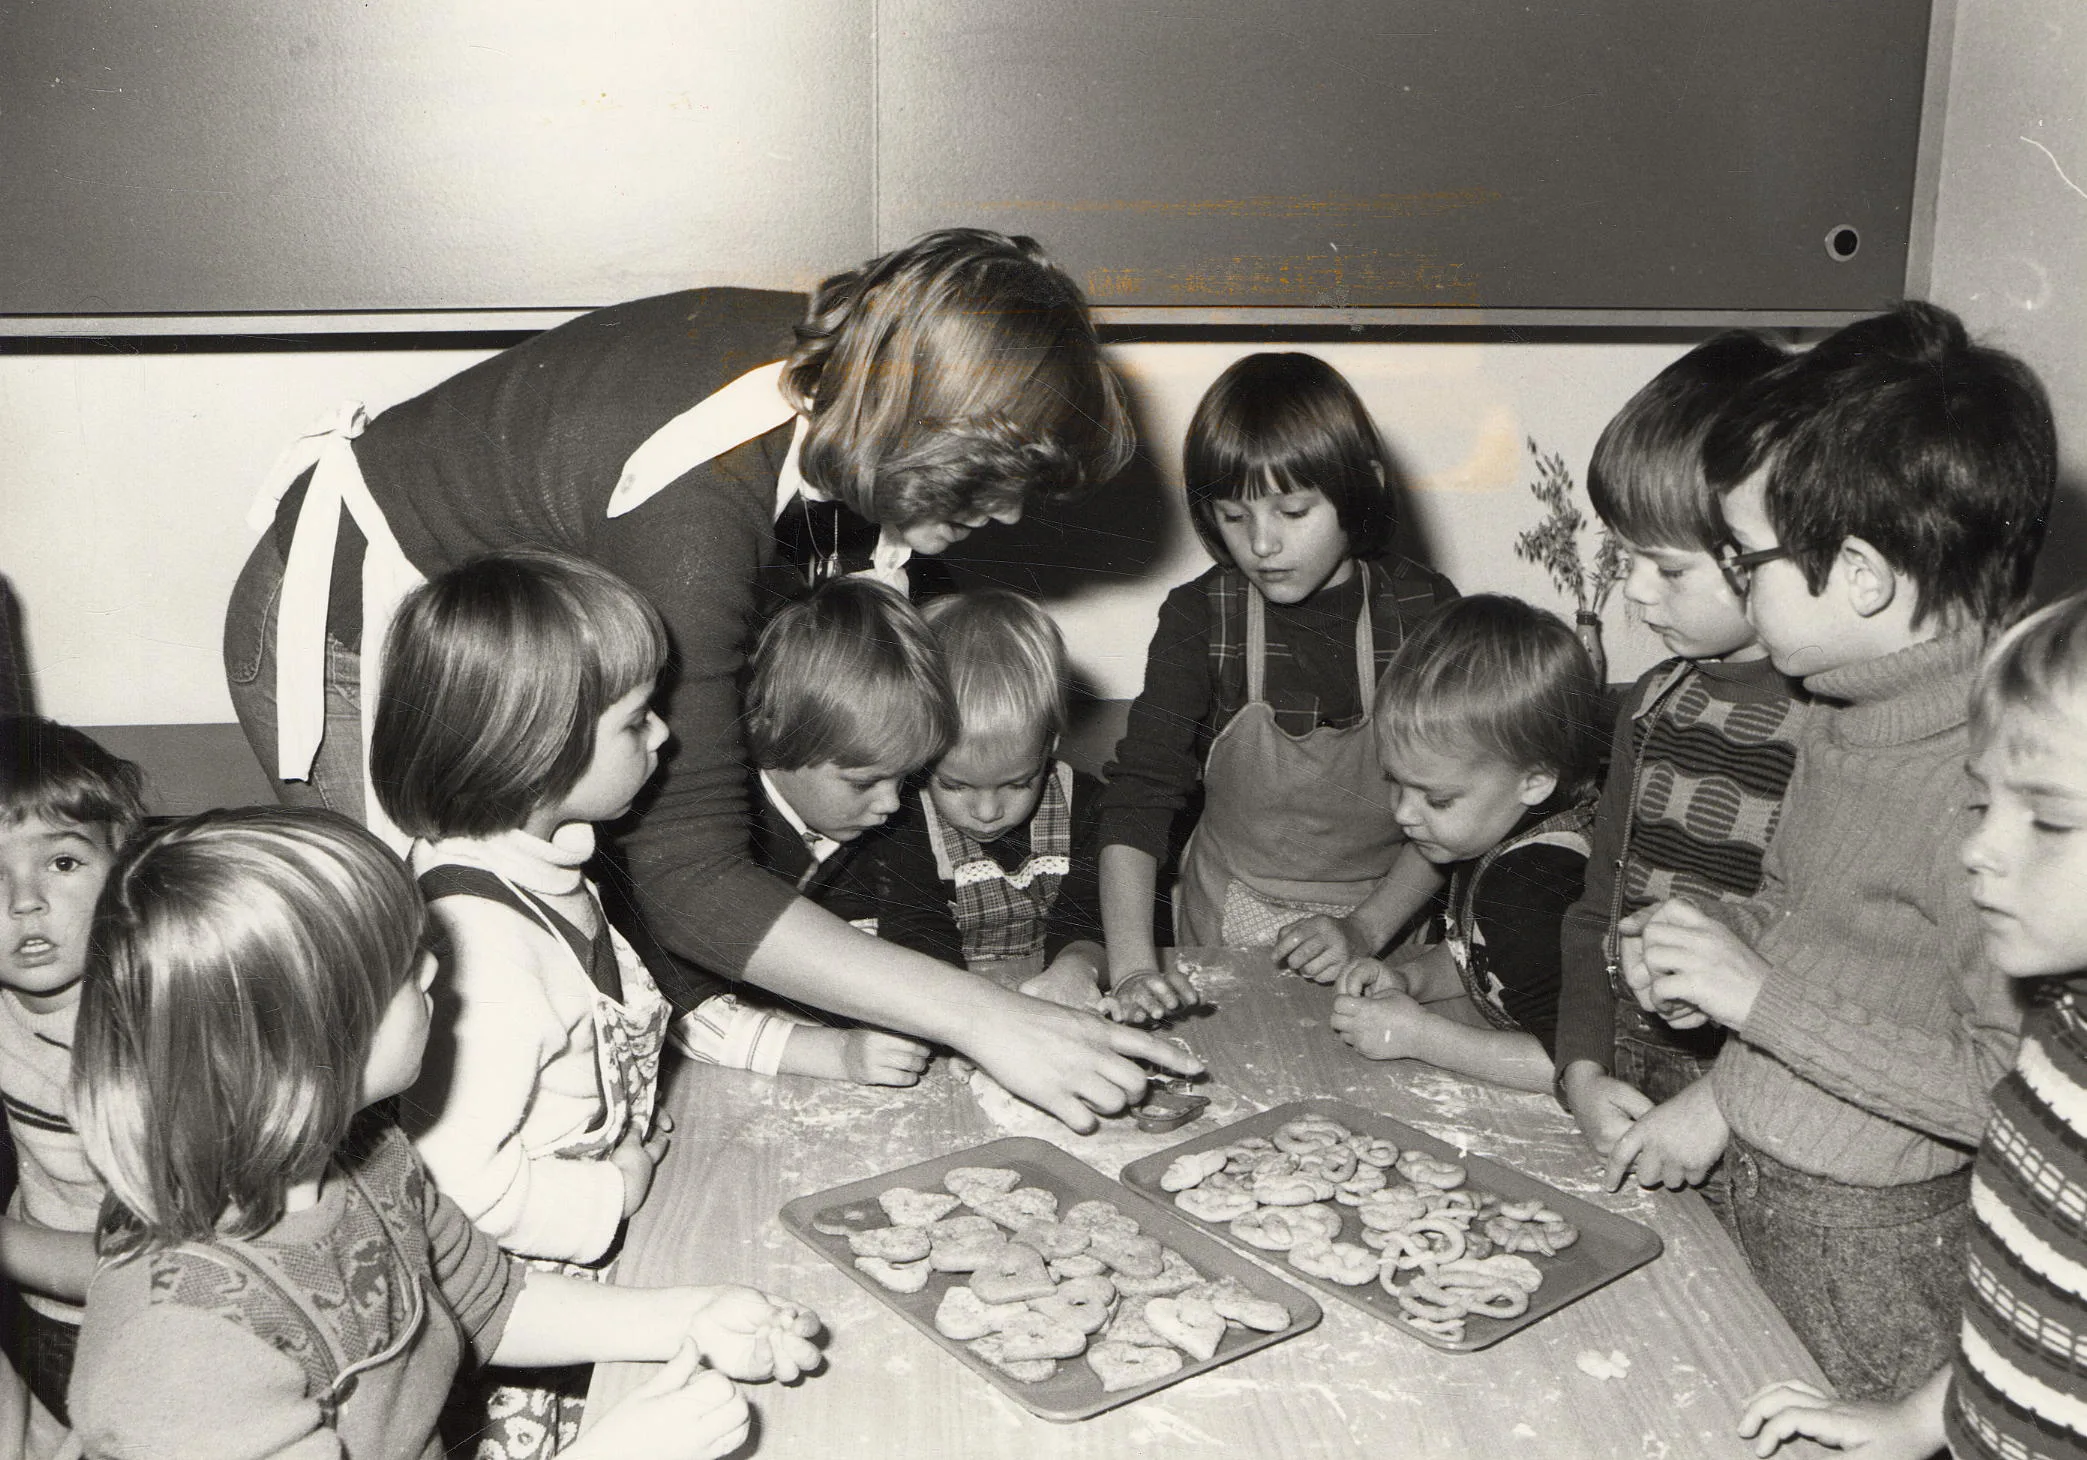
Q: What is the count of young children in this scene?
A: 10